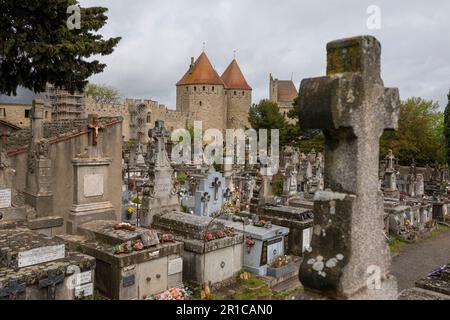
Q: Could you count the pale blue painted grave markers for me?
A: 2